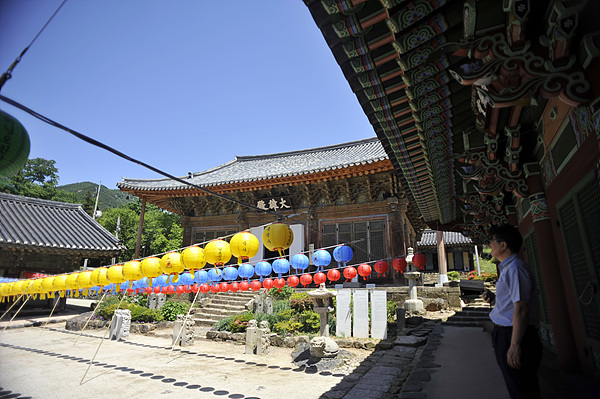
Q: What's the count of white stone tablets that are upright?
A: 3